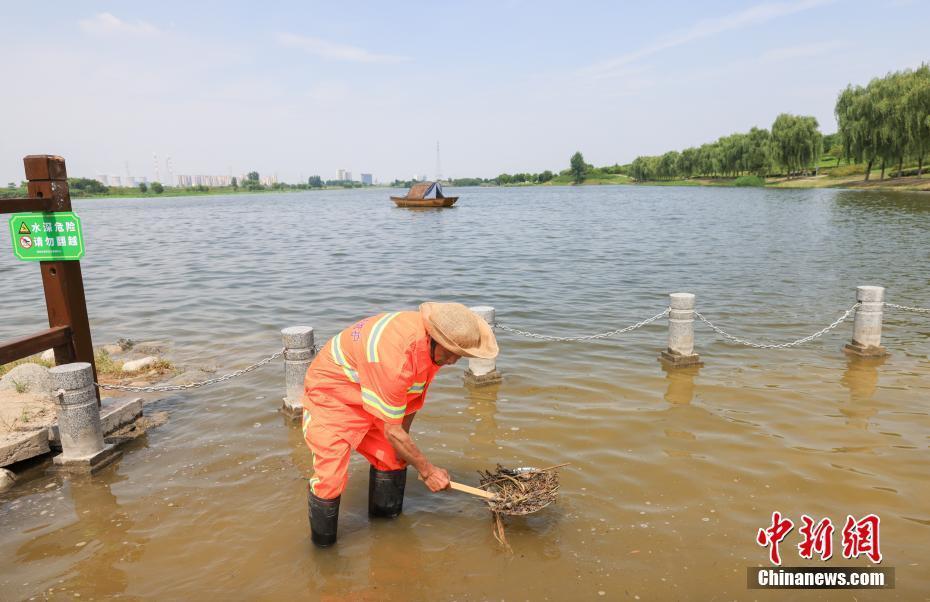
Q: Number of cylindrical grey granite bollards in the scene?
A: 5